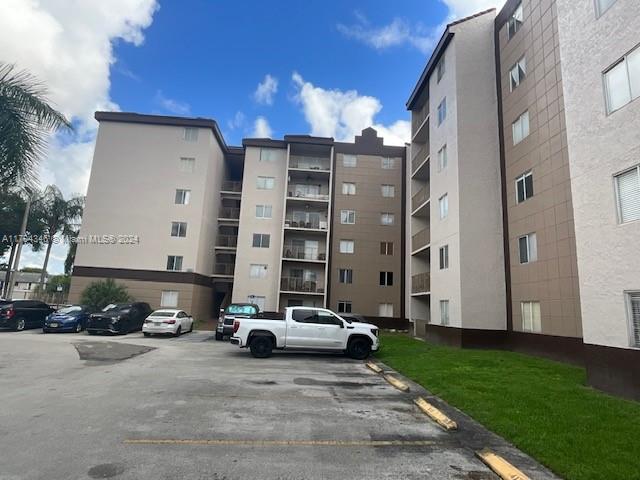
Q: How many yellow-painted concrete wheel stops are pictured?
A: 4